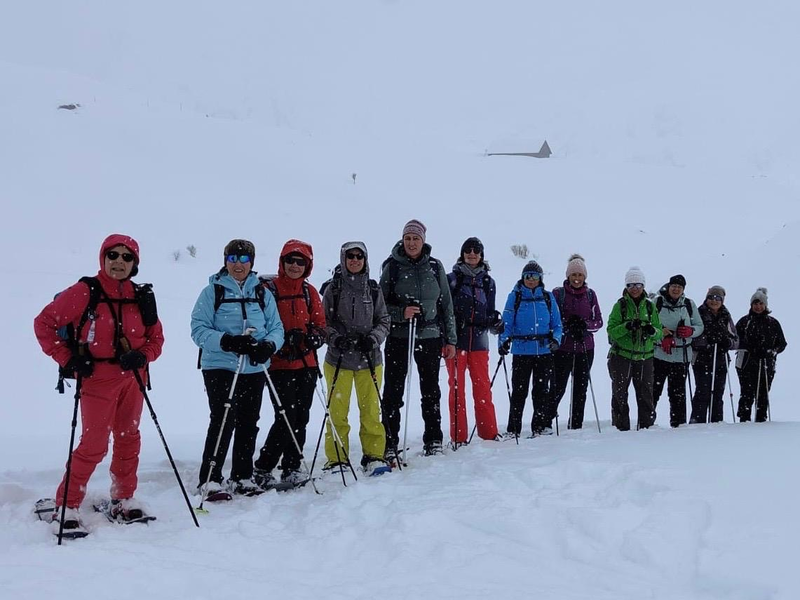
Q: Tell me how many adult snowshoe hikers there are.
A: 12